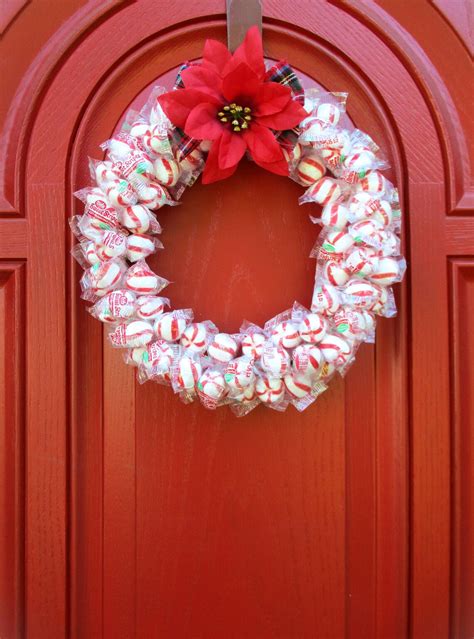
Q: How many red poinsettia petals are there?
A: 12